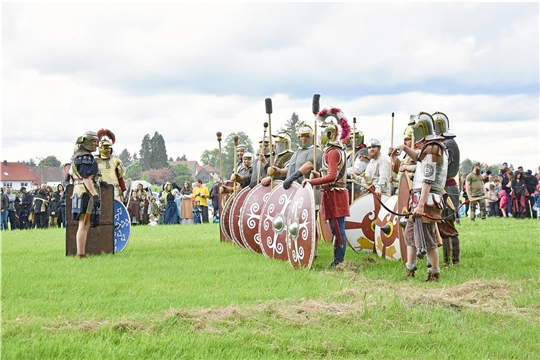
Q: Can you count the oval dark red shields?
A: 5